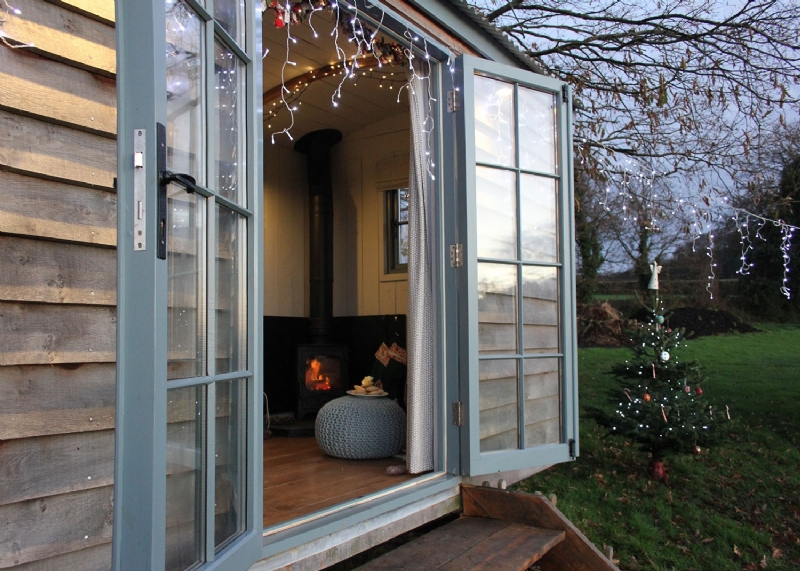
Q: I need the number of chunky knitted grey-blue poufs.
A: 1